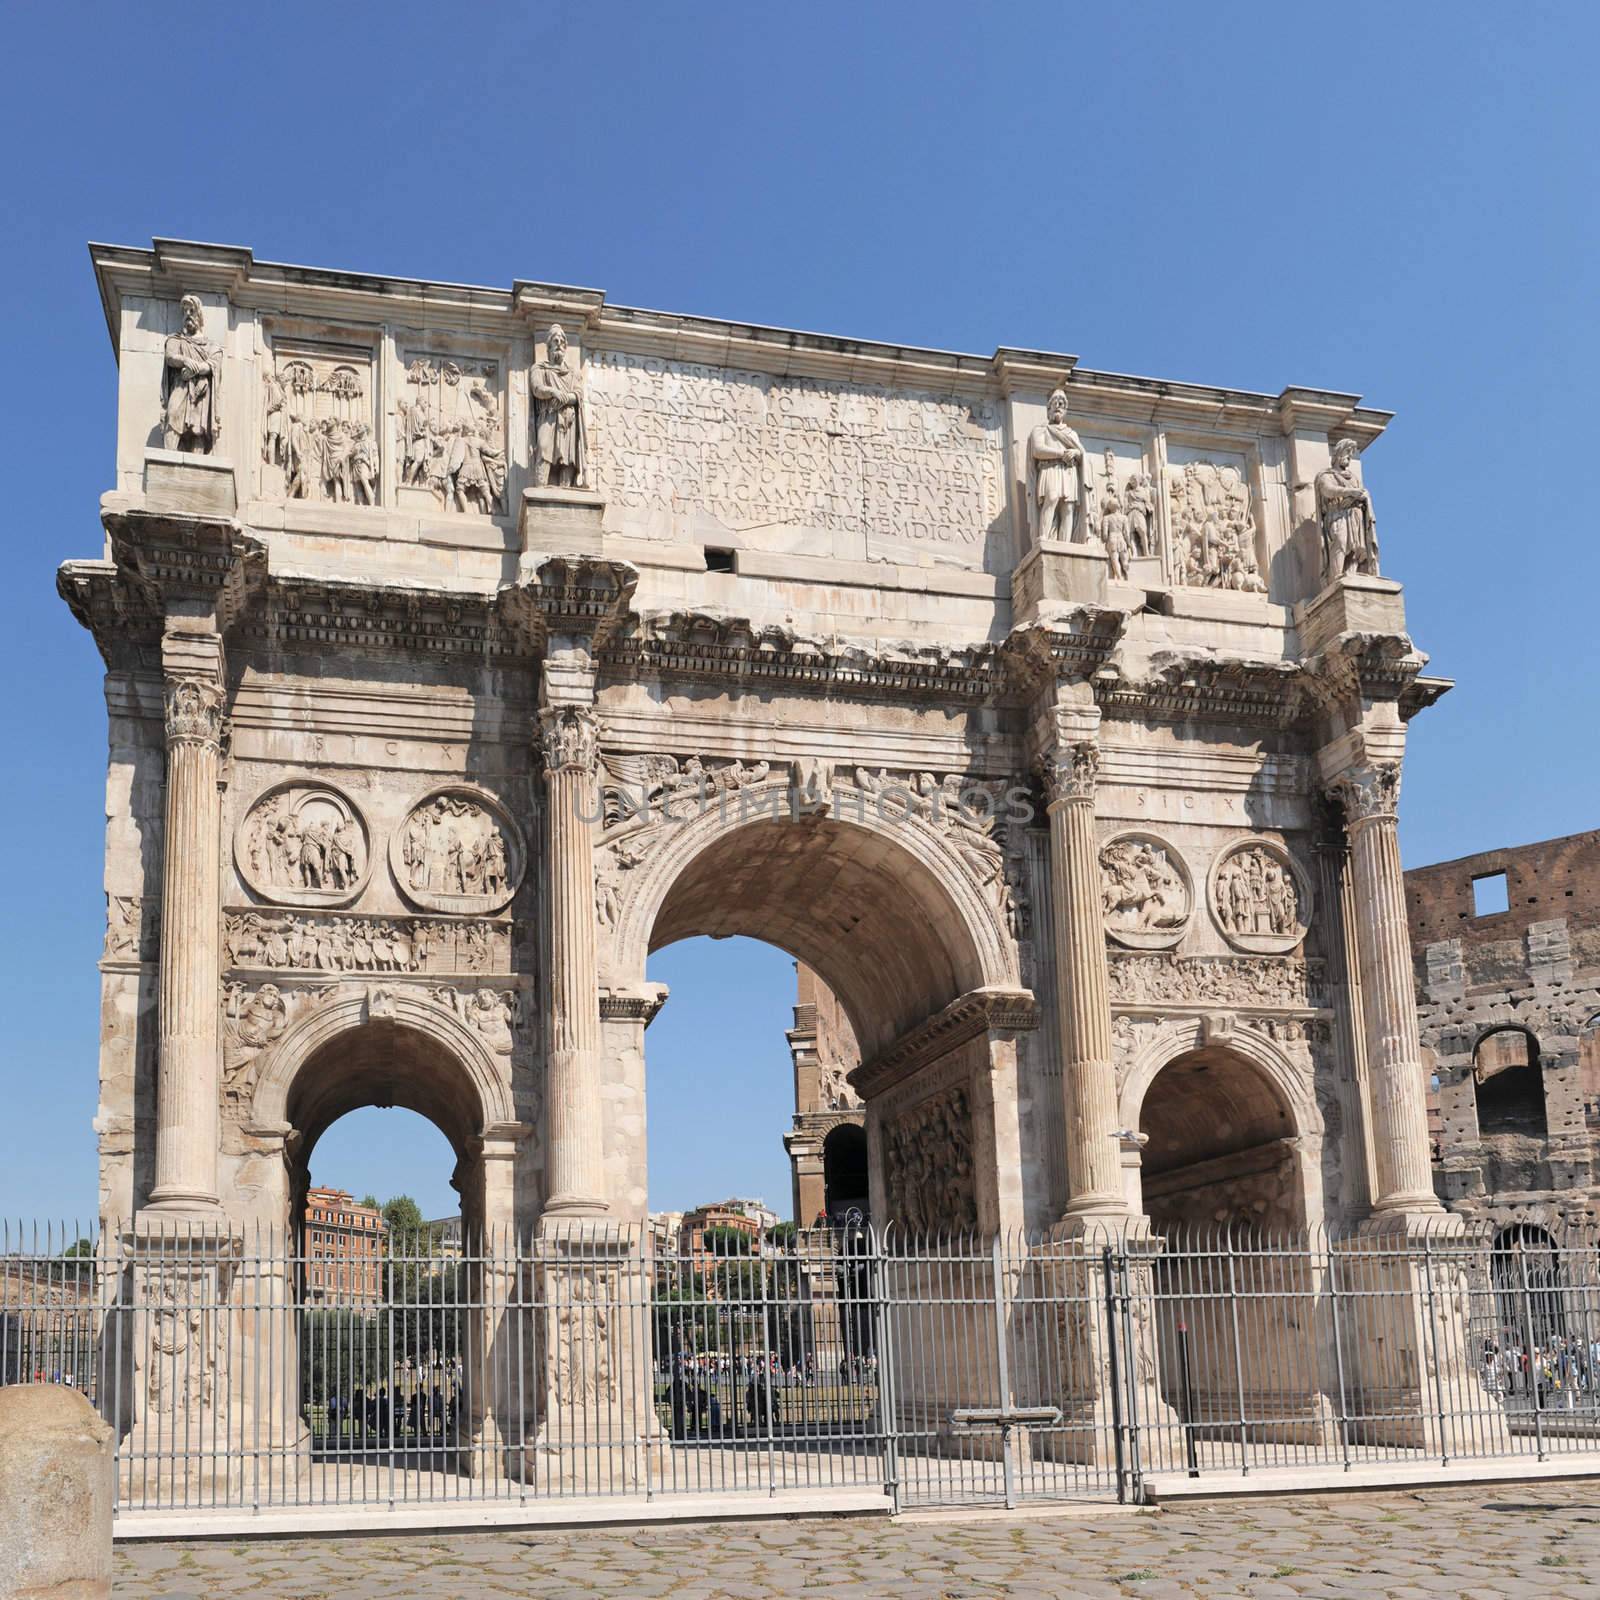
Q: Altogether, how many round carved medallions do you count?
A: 4